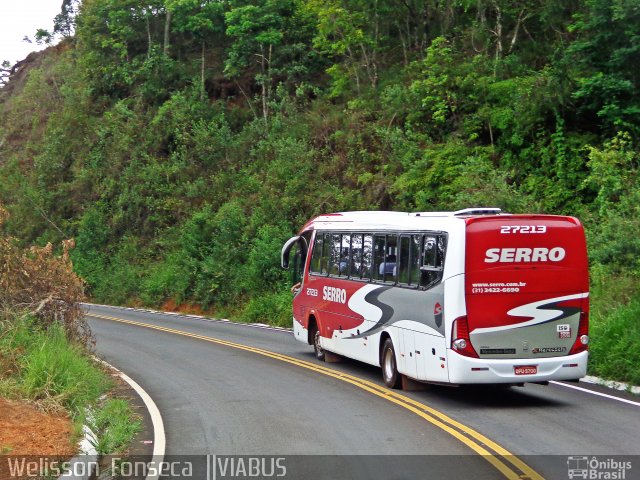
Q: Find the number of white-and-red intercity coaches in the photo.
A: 1